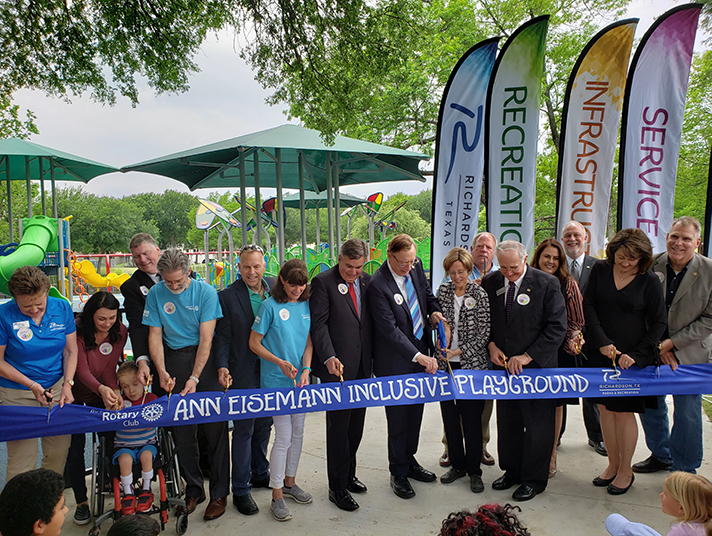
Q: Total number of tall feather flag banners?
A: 4